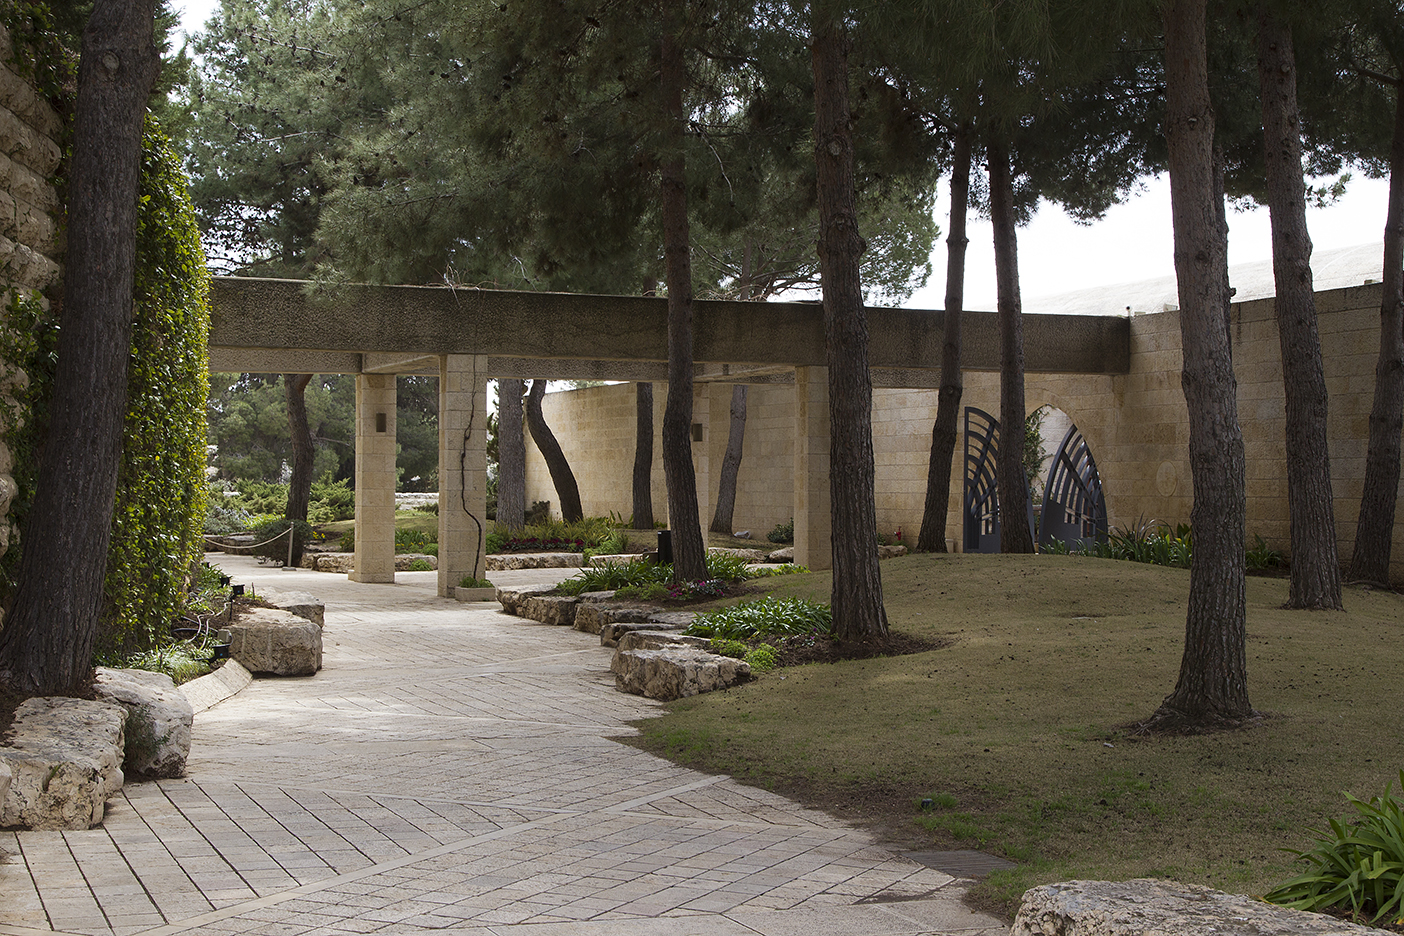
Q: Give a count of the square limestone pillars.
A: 4